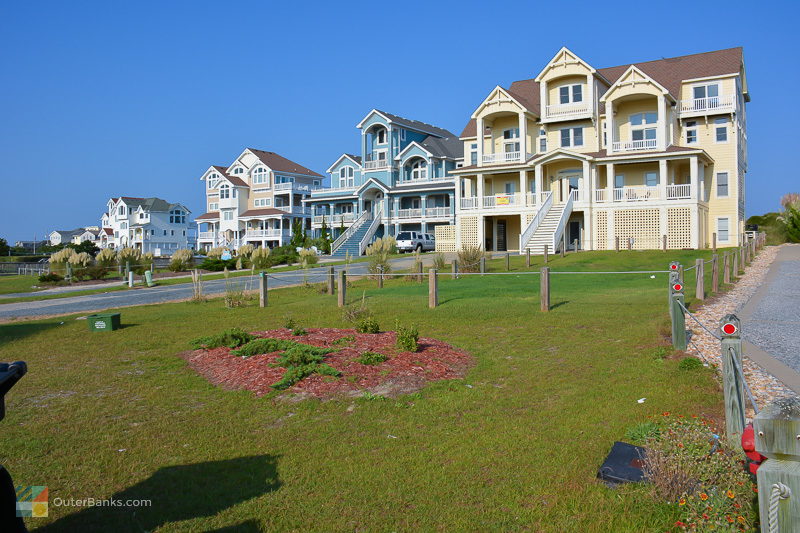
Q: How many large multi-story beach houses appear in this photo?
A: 4